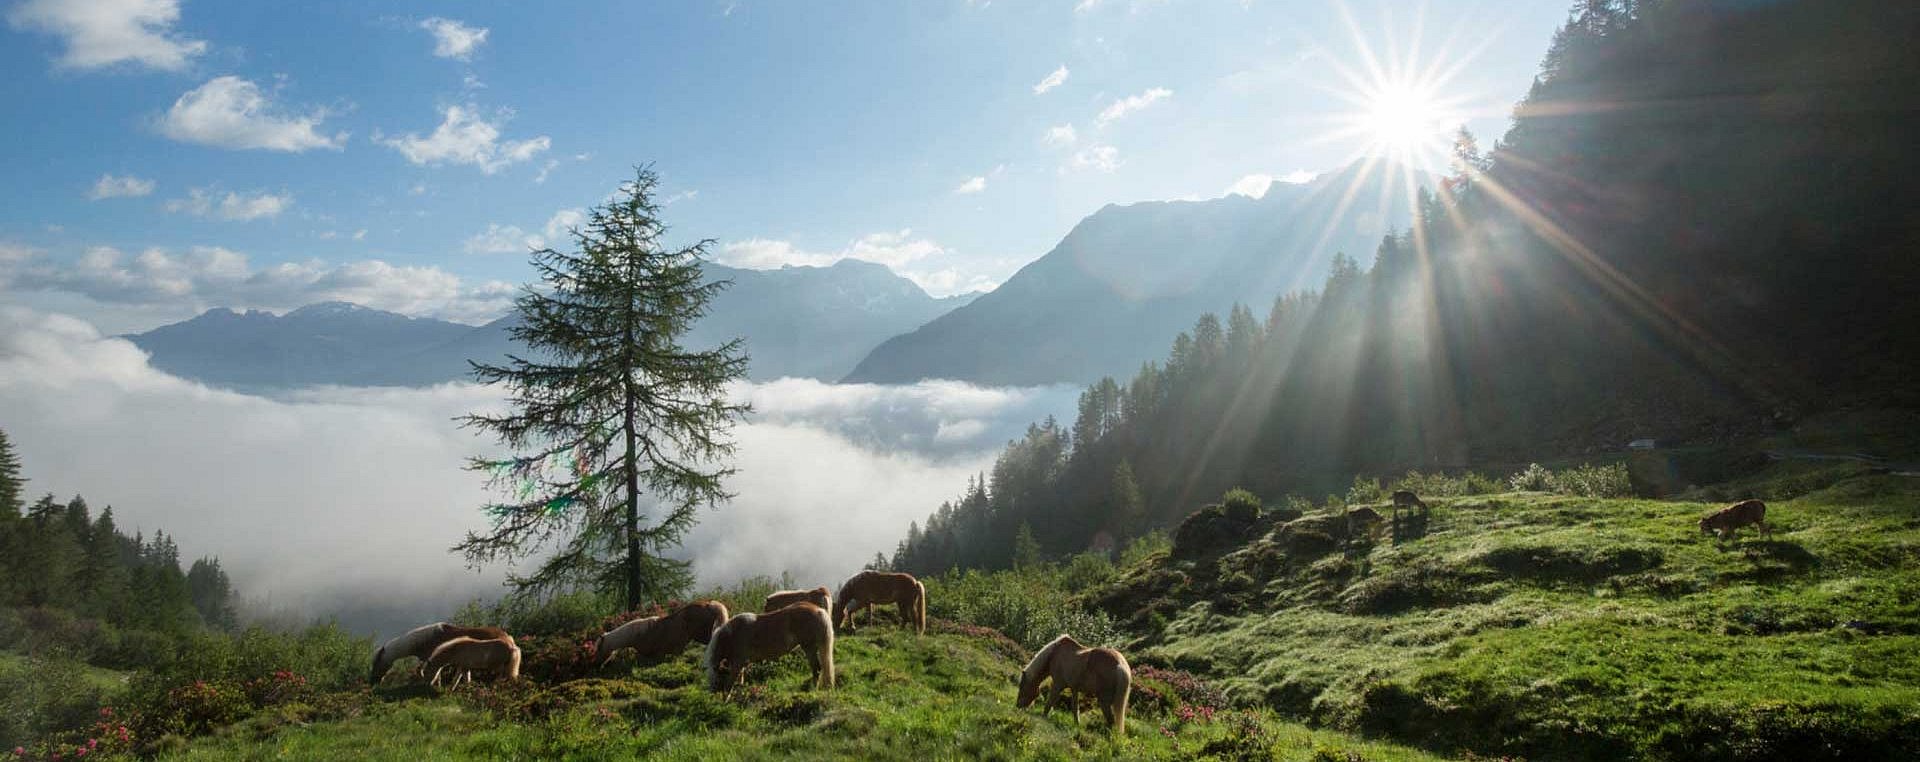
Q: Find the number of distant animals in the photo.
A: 3